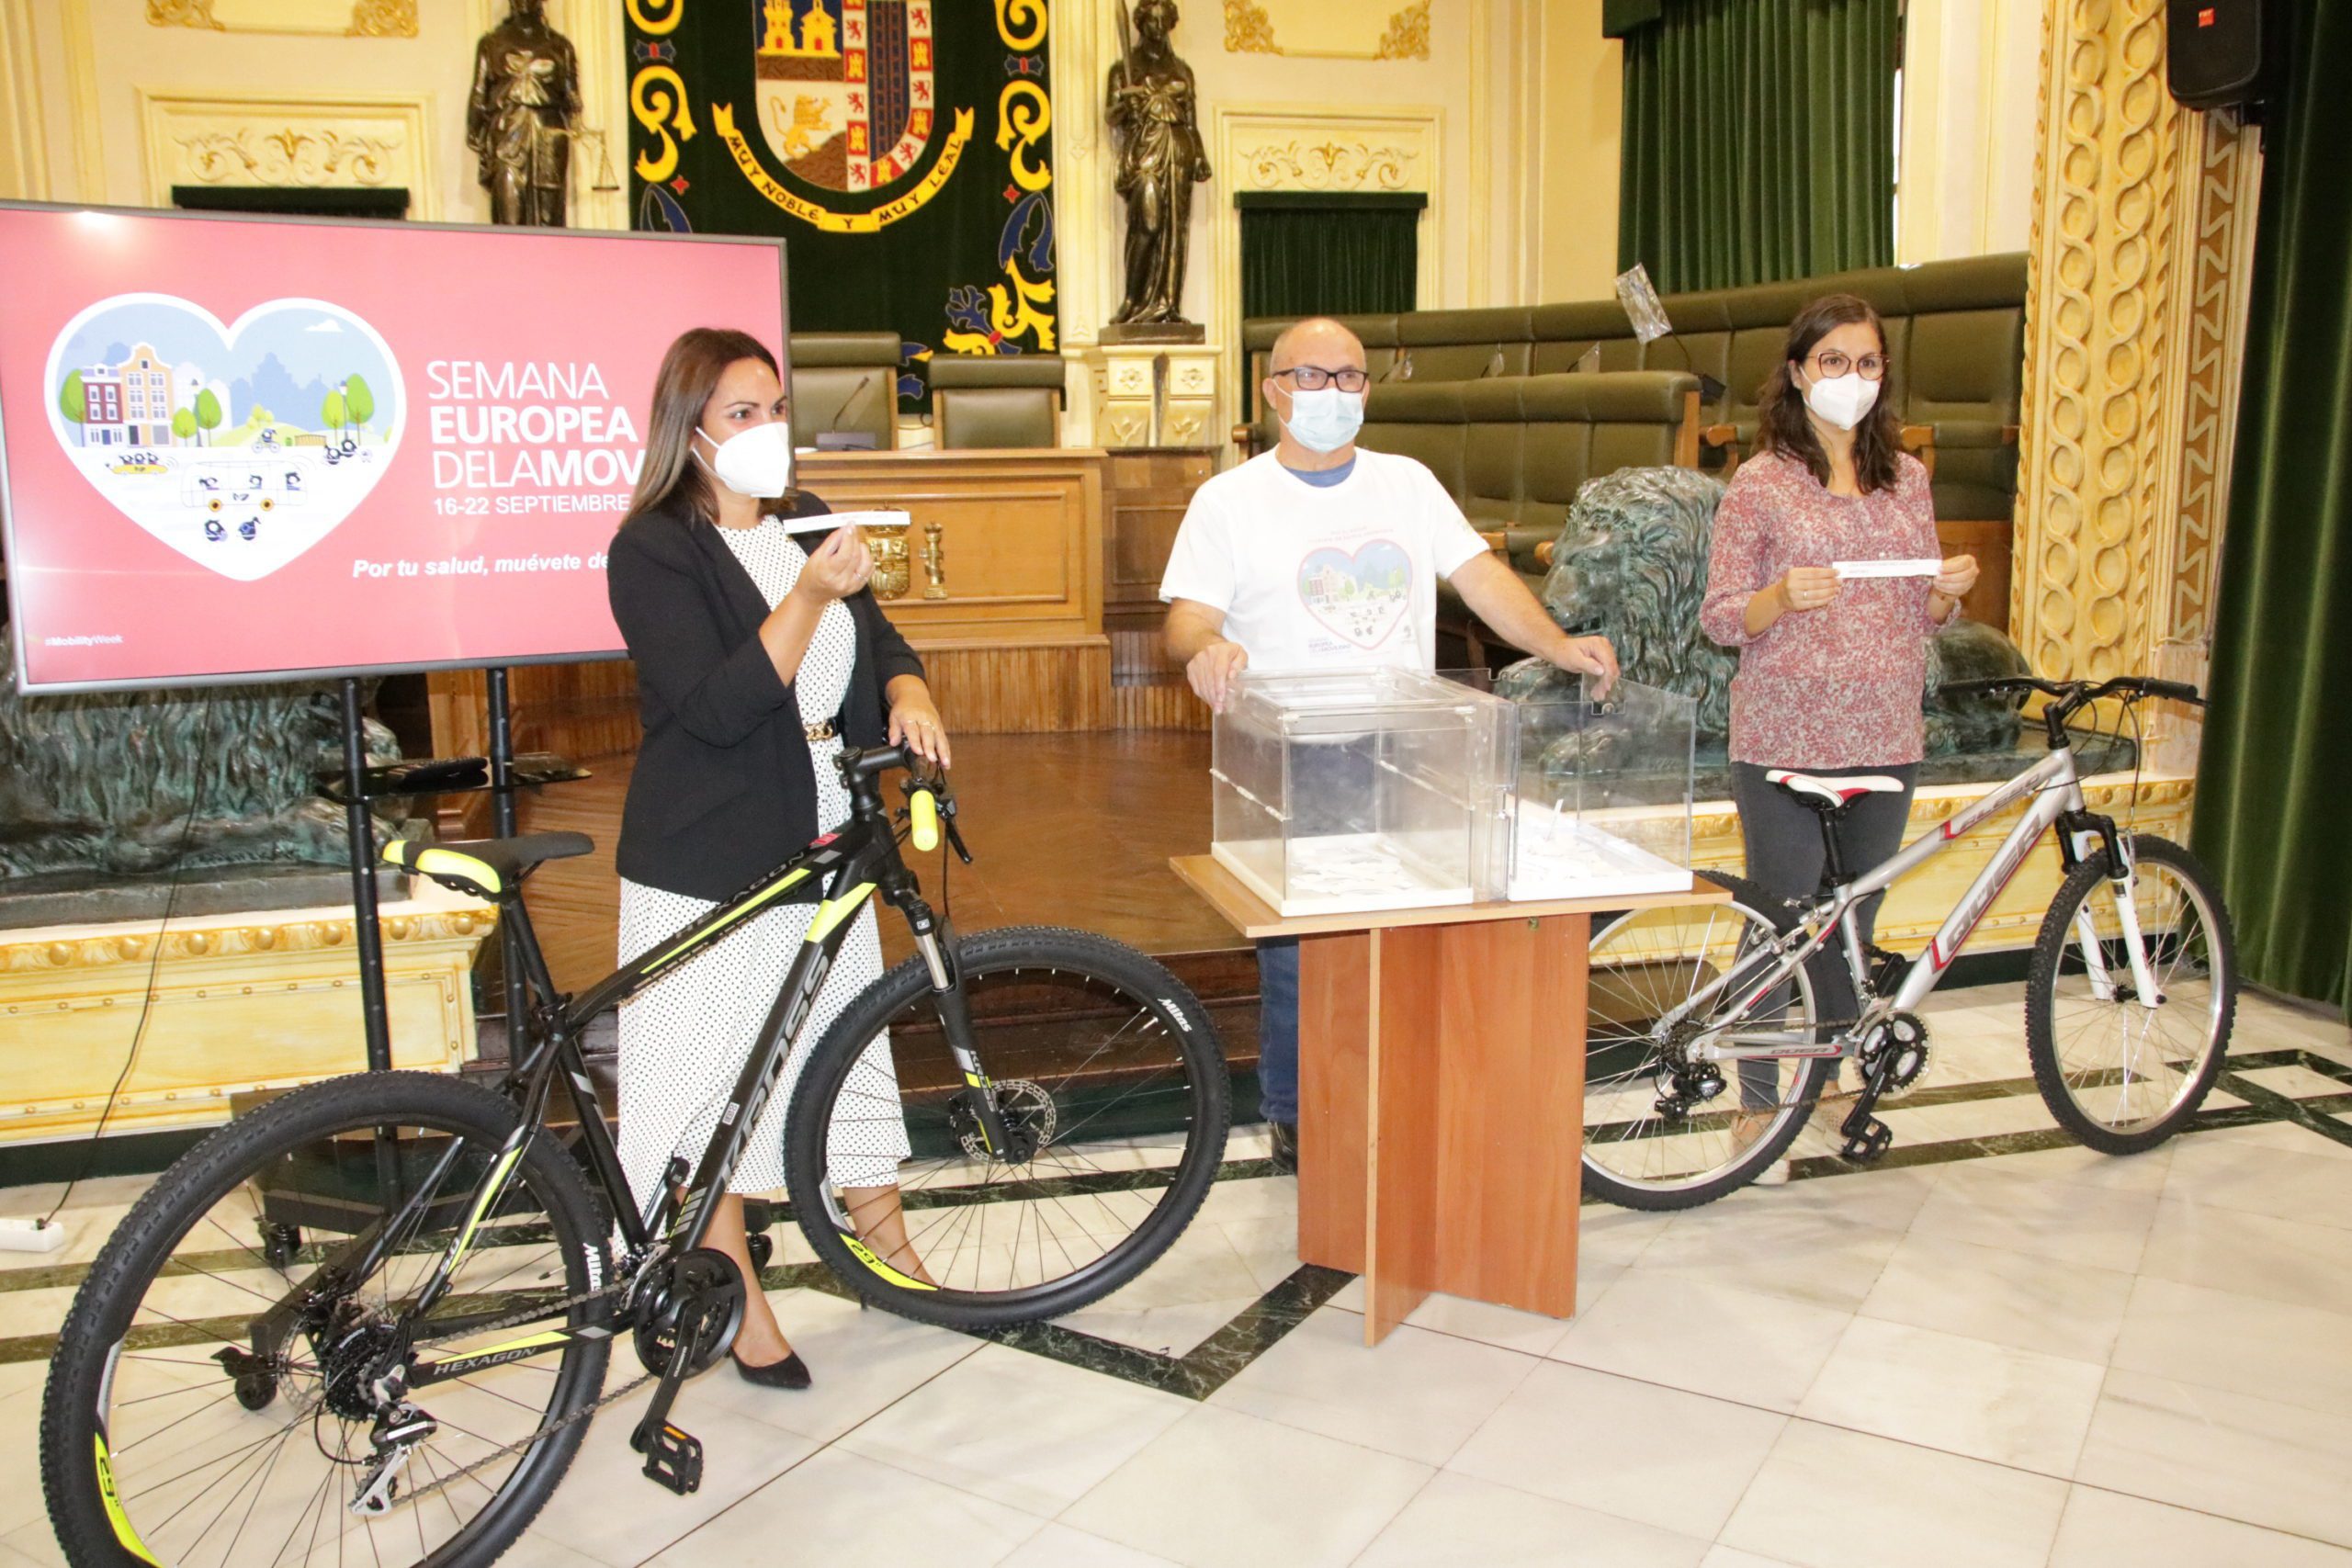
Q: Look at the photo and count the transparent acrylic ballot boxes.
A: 2